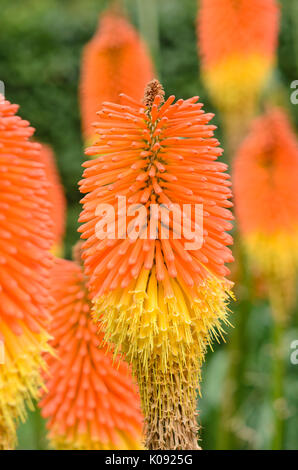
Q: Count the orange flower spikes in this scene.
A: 7